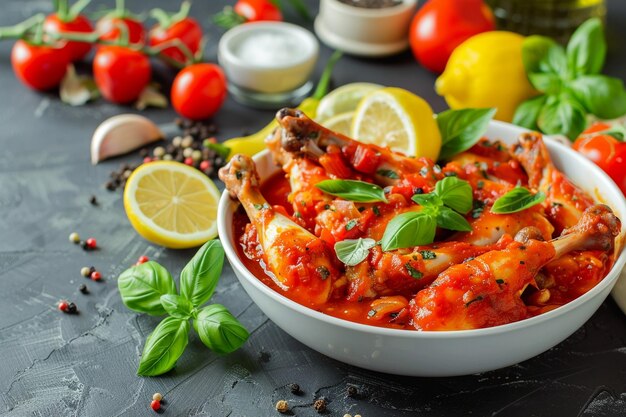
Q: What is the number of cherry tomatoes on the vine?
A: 6